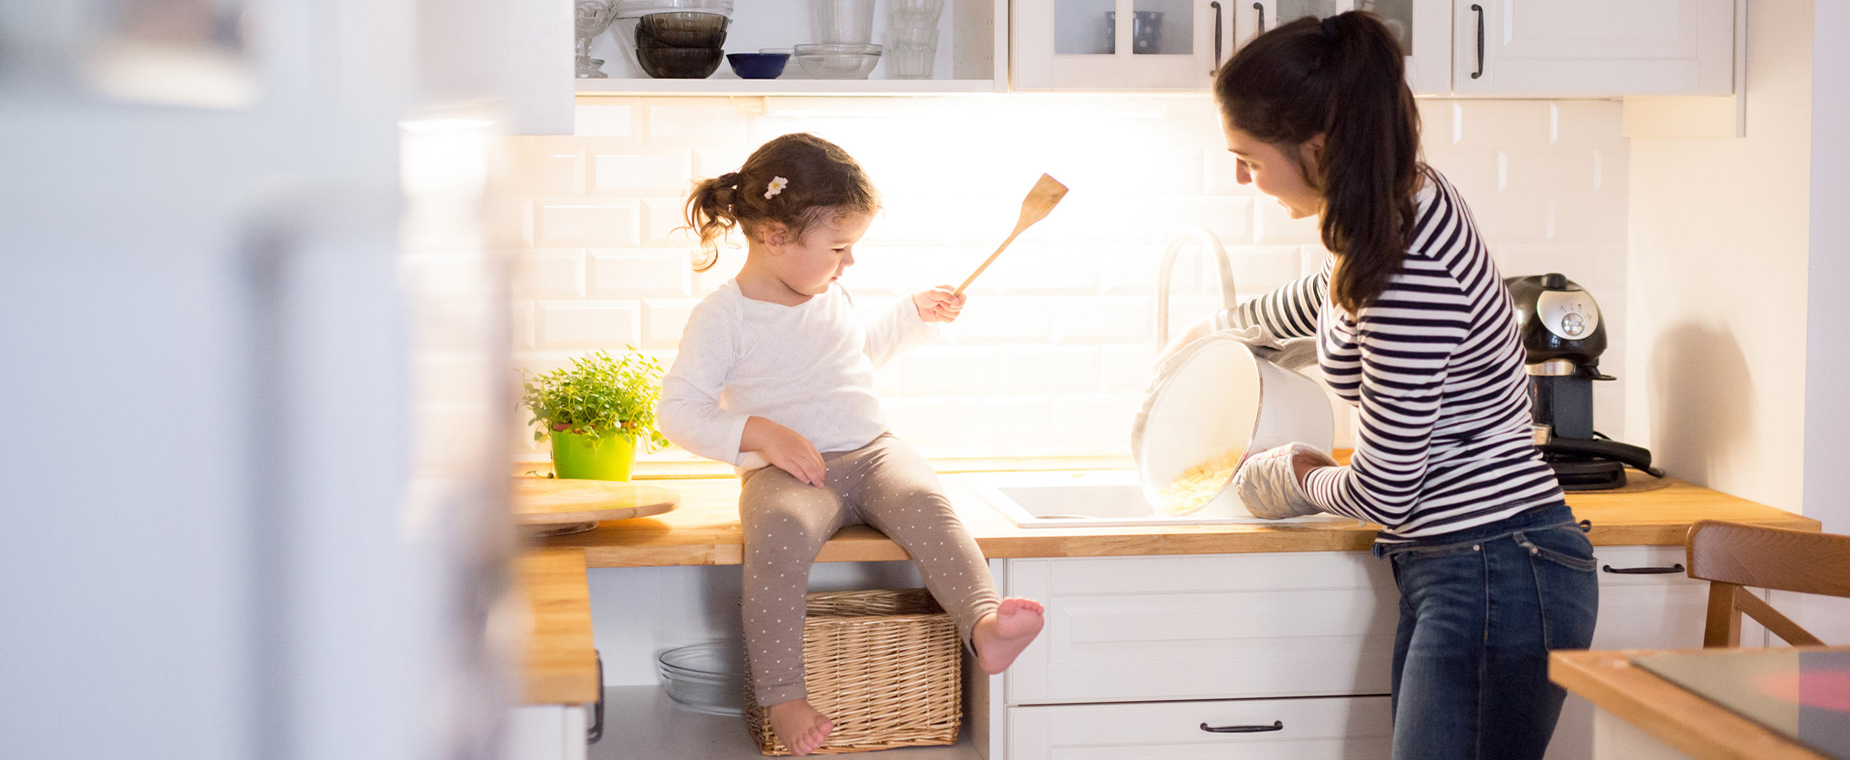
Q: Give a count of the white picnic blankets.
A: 0